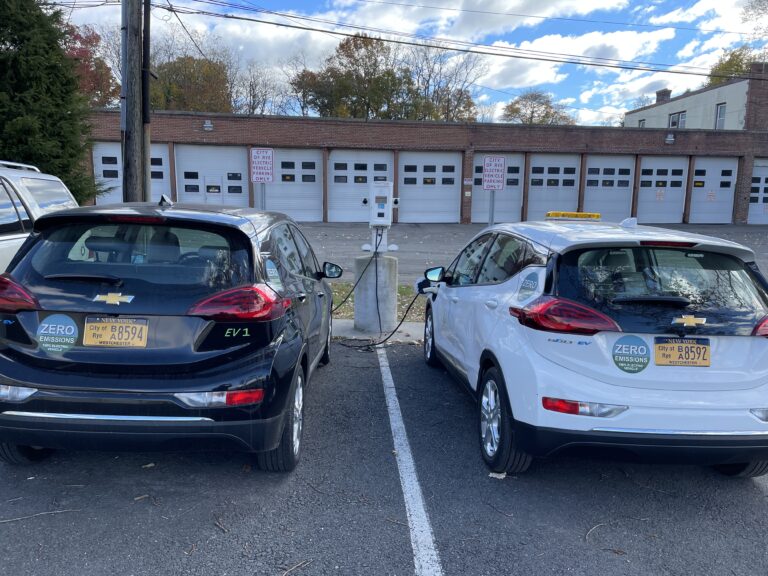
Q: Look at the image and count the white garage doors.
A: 11